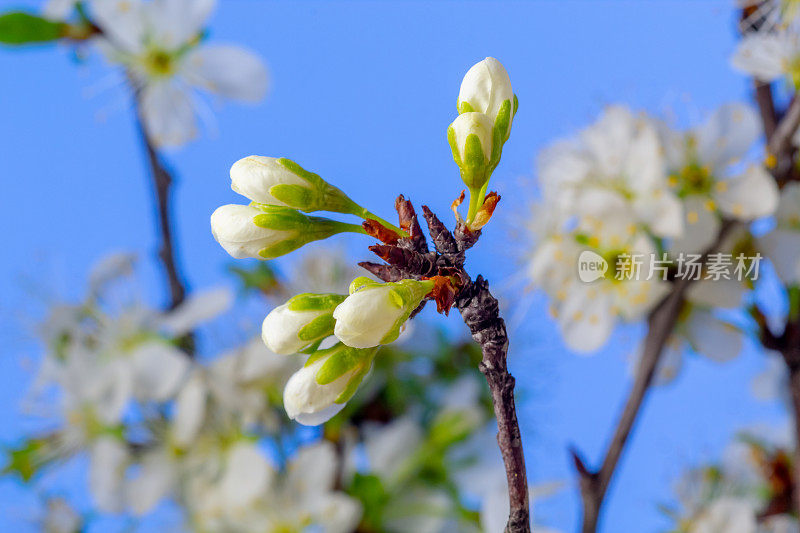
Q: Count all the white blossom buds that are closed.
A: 7